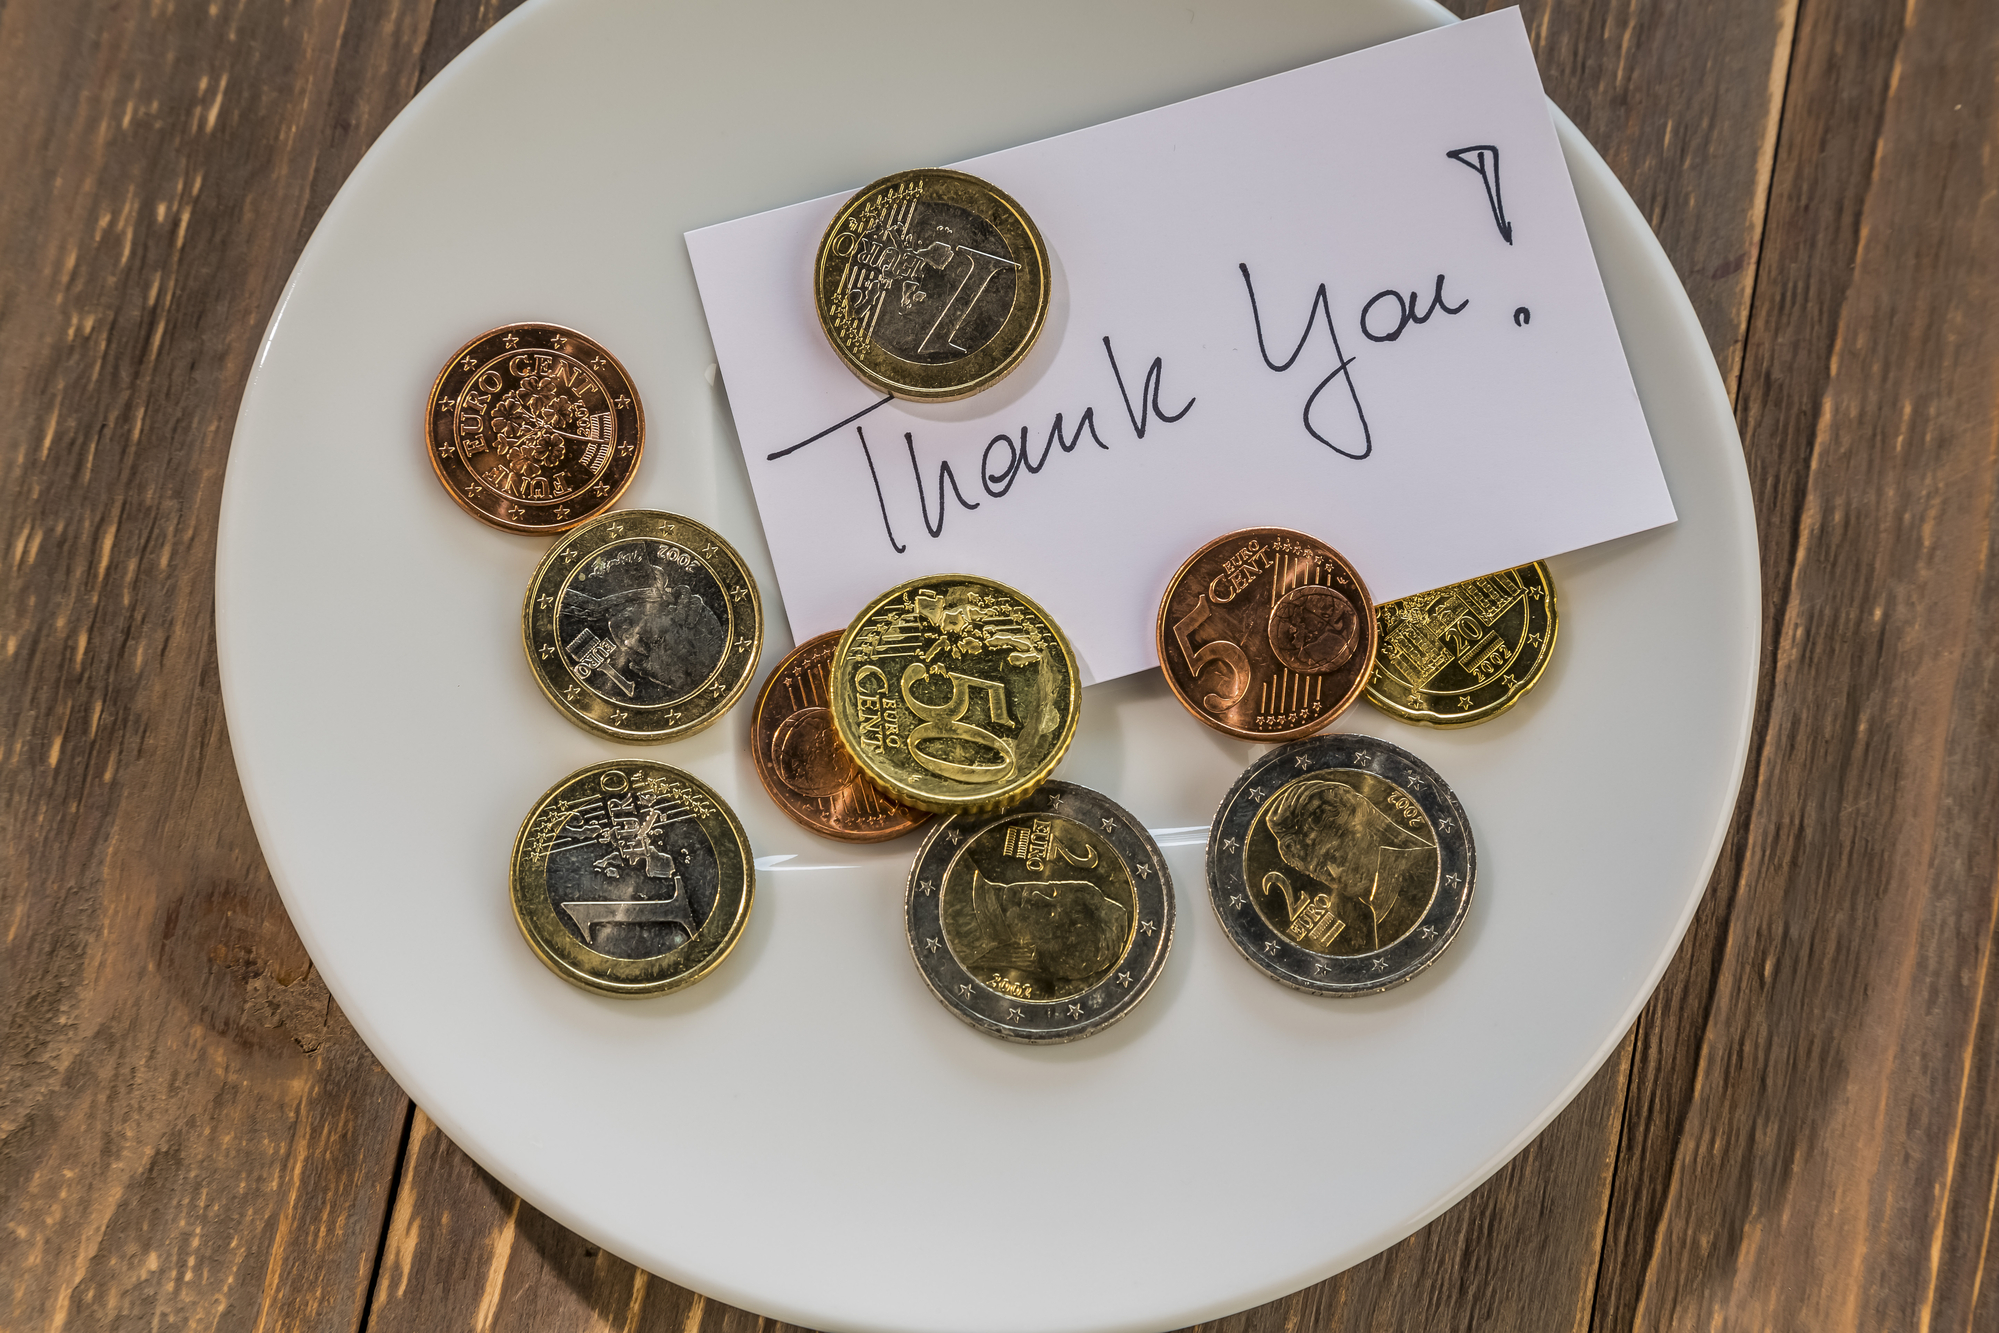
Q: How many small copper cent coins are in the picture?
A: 3